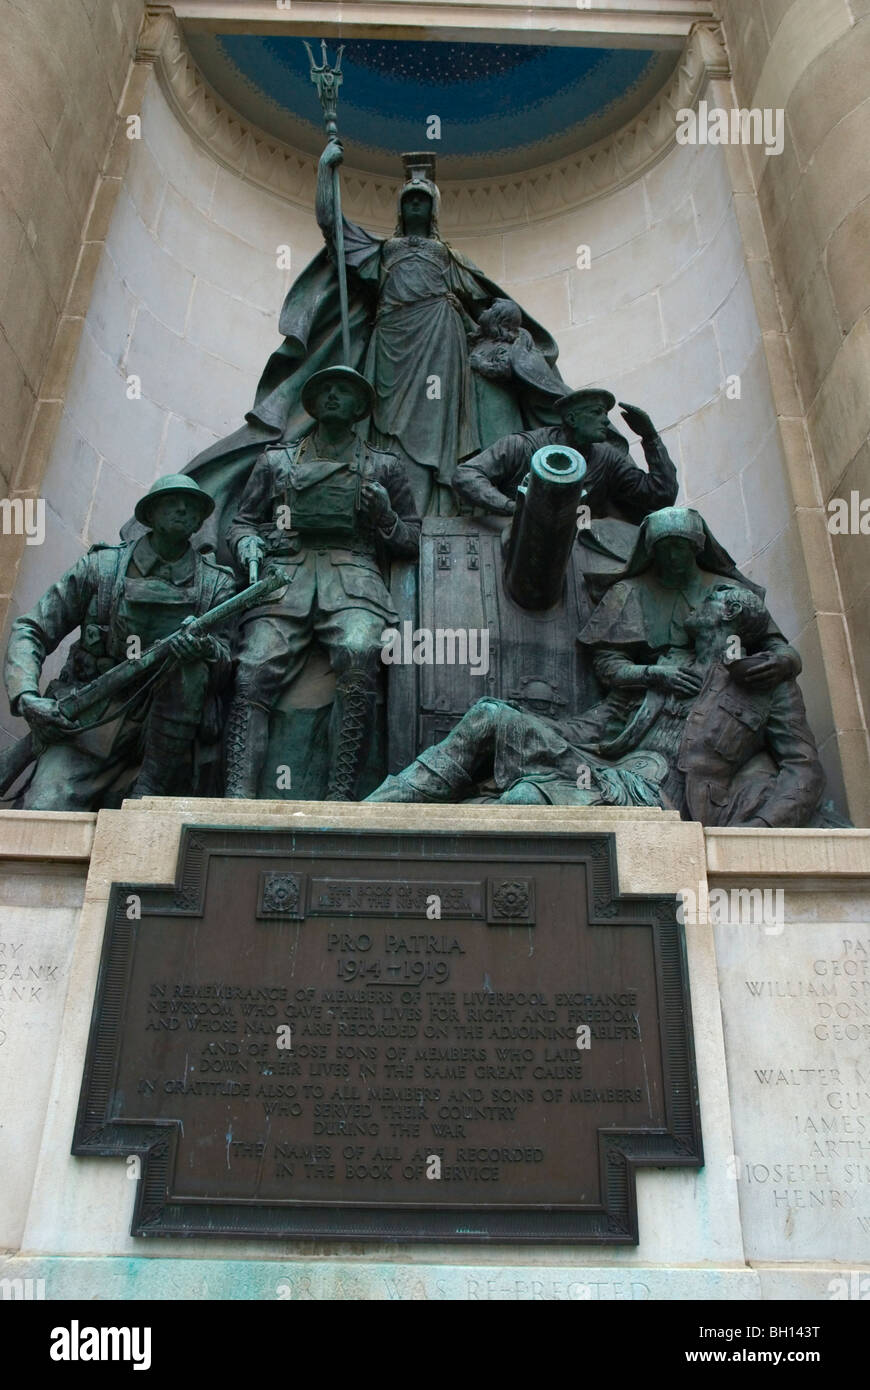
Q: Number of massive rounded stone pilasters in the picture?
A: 2